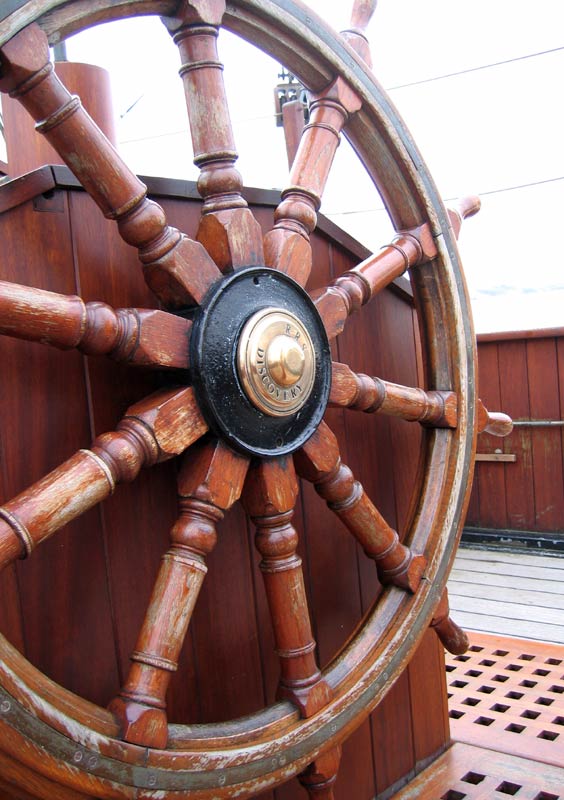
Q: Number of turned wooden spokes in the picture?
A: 10